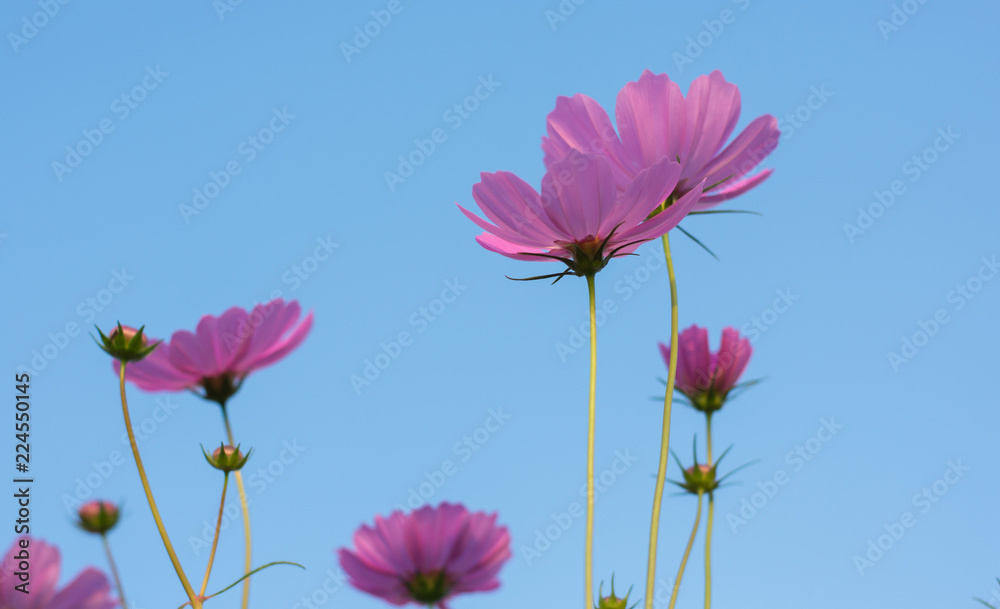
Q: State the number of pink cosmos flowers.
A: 6